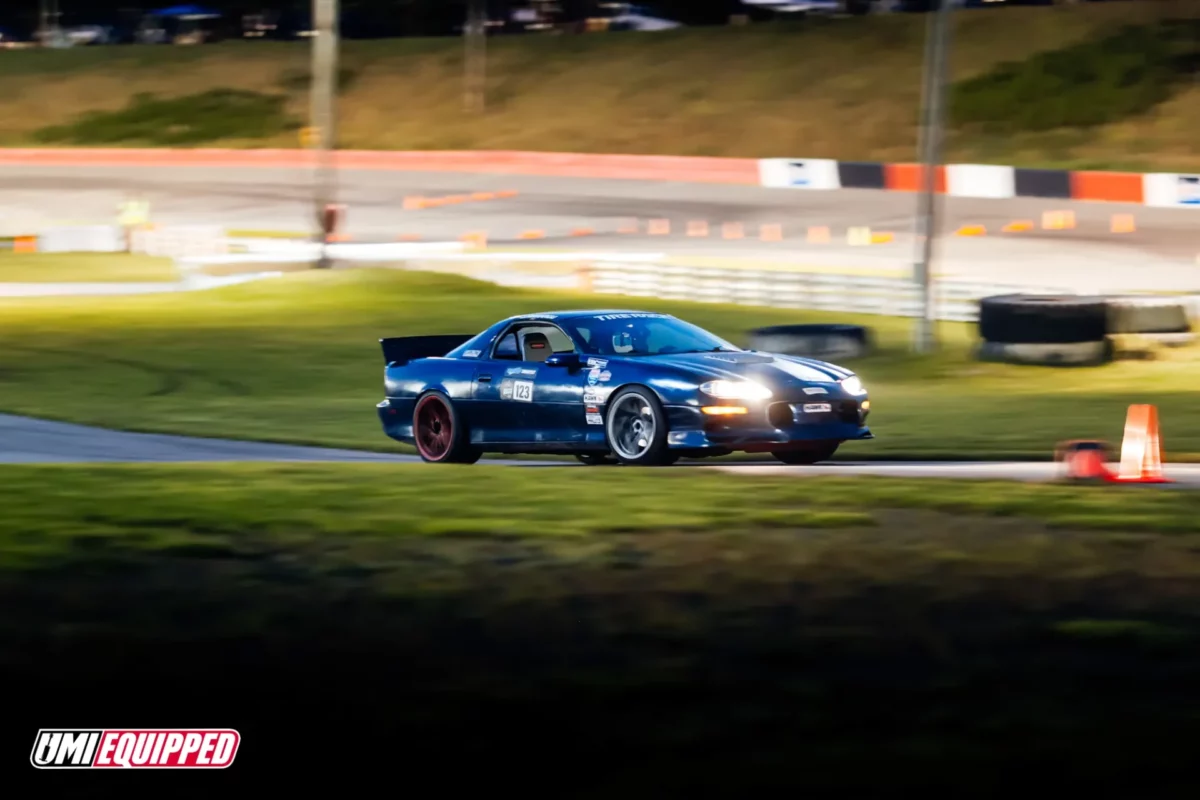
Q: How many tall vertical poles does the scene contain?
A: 3